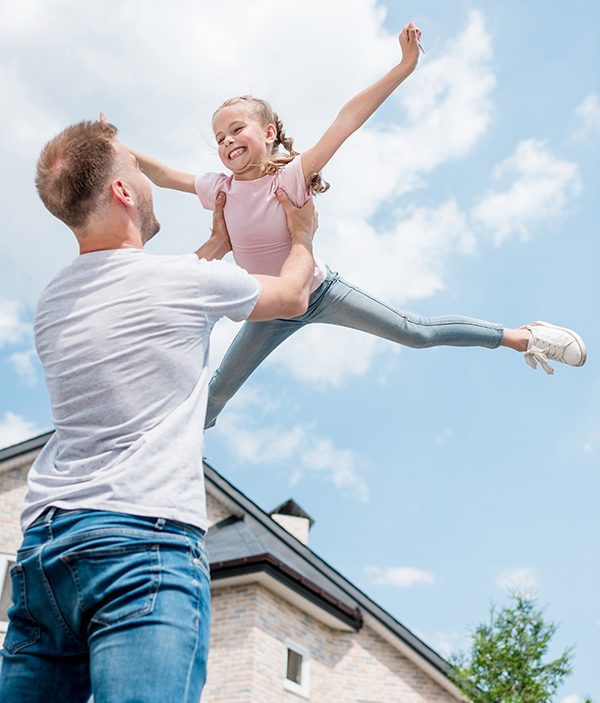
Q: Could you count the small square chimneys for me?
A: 1